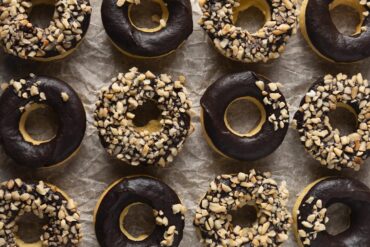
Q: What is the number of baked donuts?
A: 12